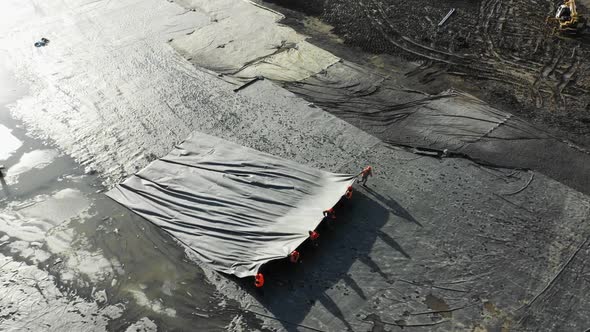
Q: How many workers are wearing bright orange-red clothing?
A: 6